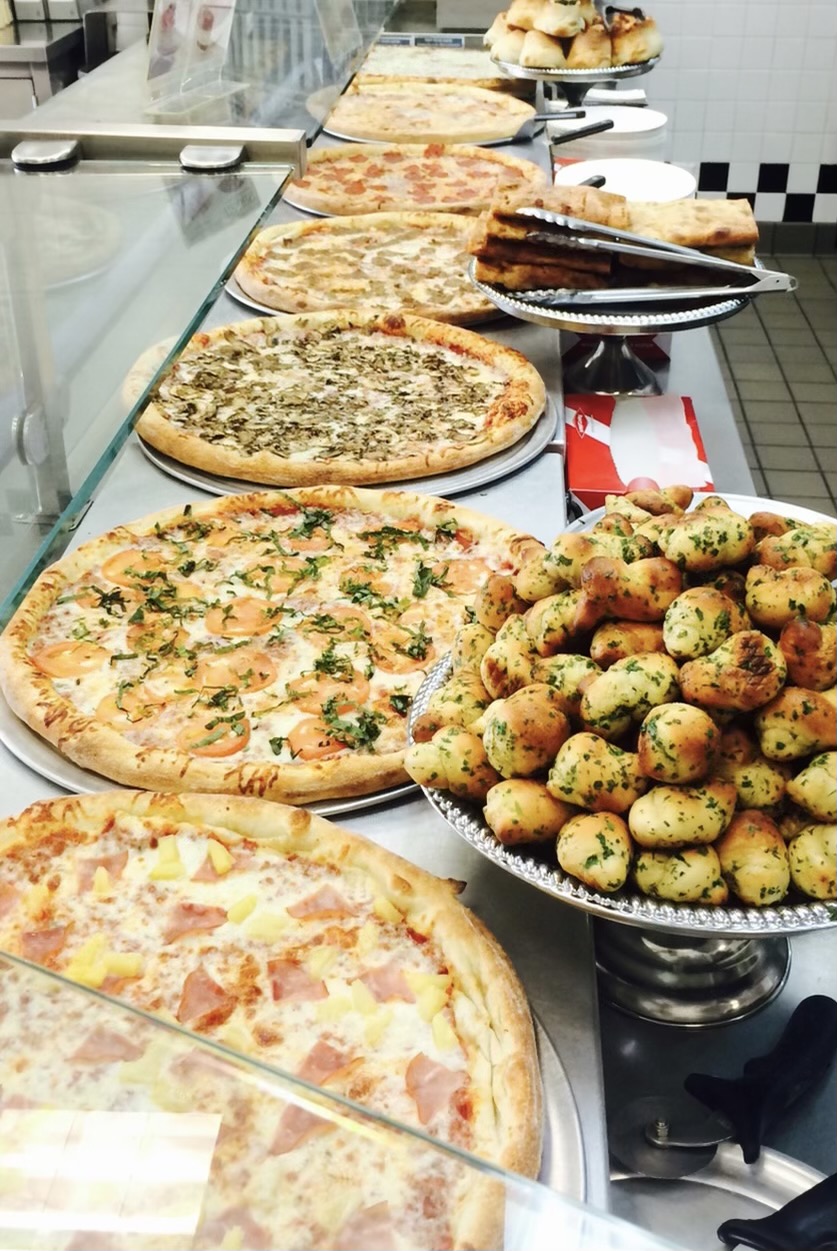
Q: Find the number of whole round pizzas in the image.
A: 6